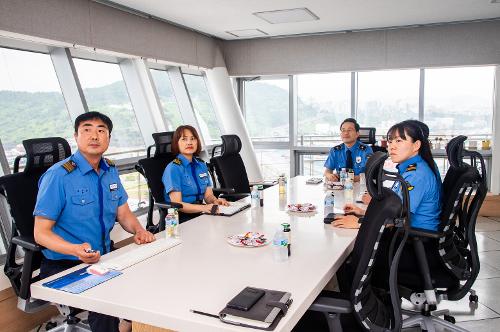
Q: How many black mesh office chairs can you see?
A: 6